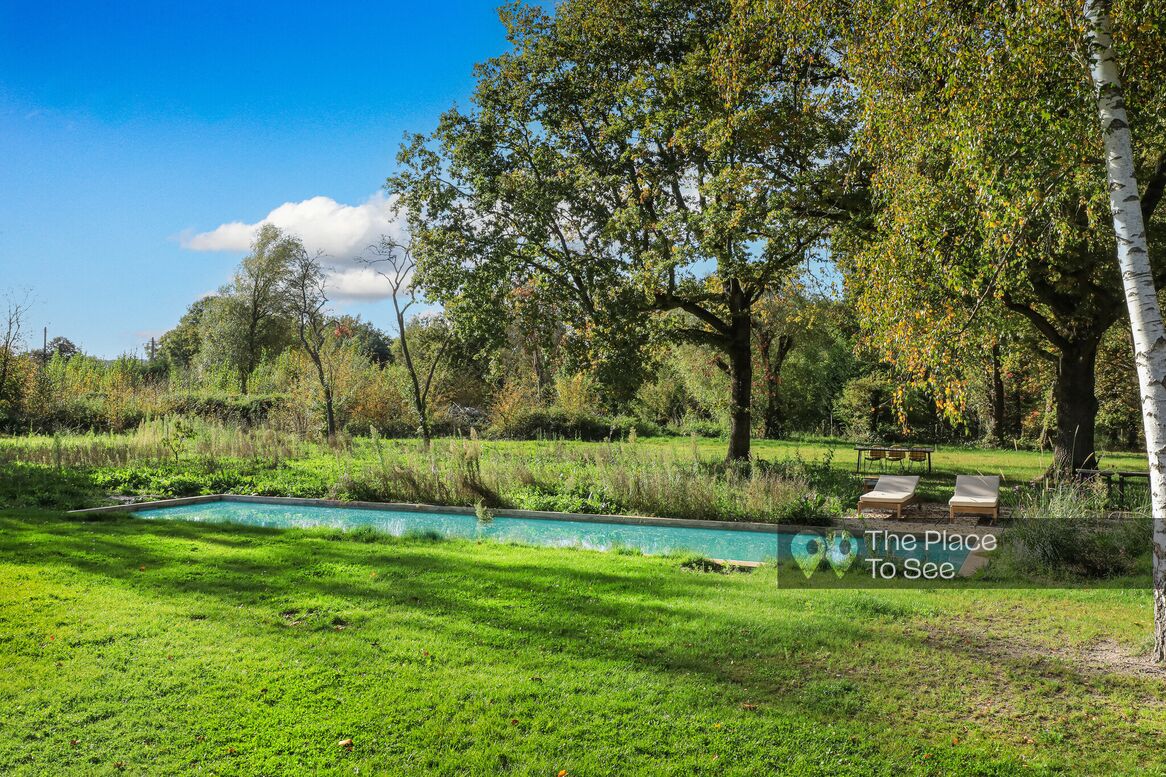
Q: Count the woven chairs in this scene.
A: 3